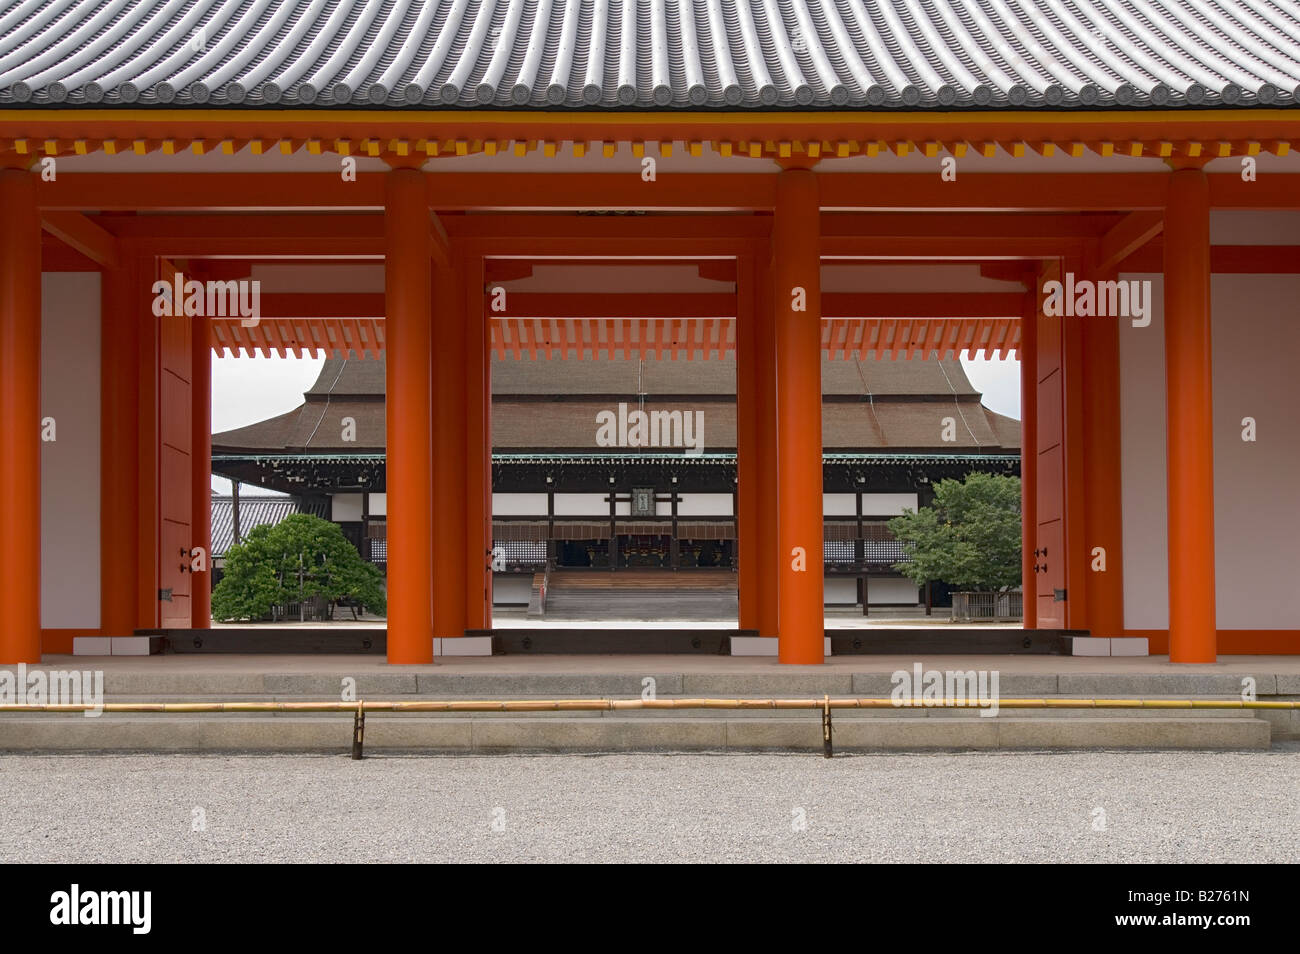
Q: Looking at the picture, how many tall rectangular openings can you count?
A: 3